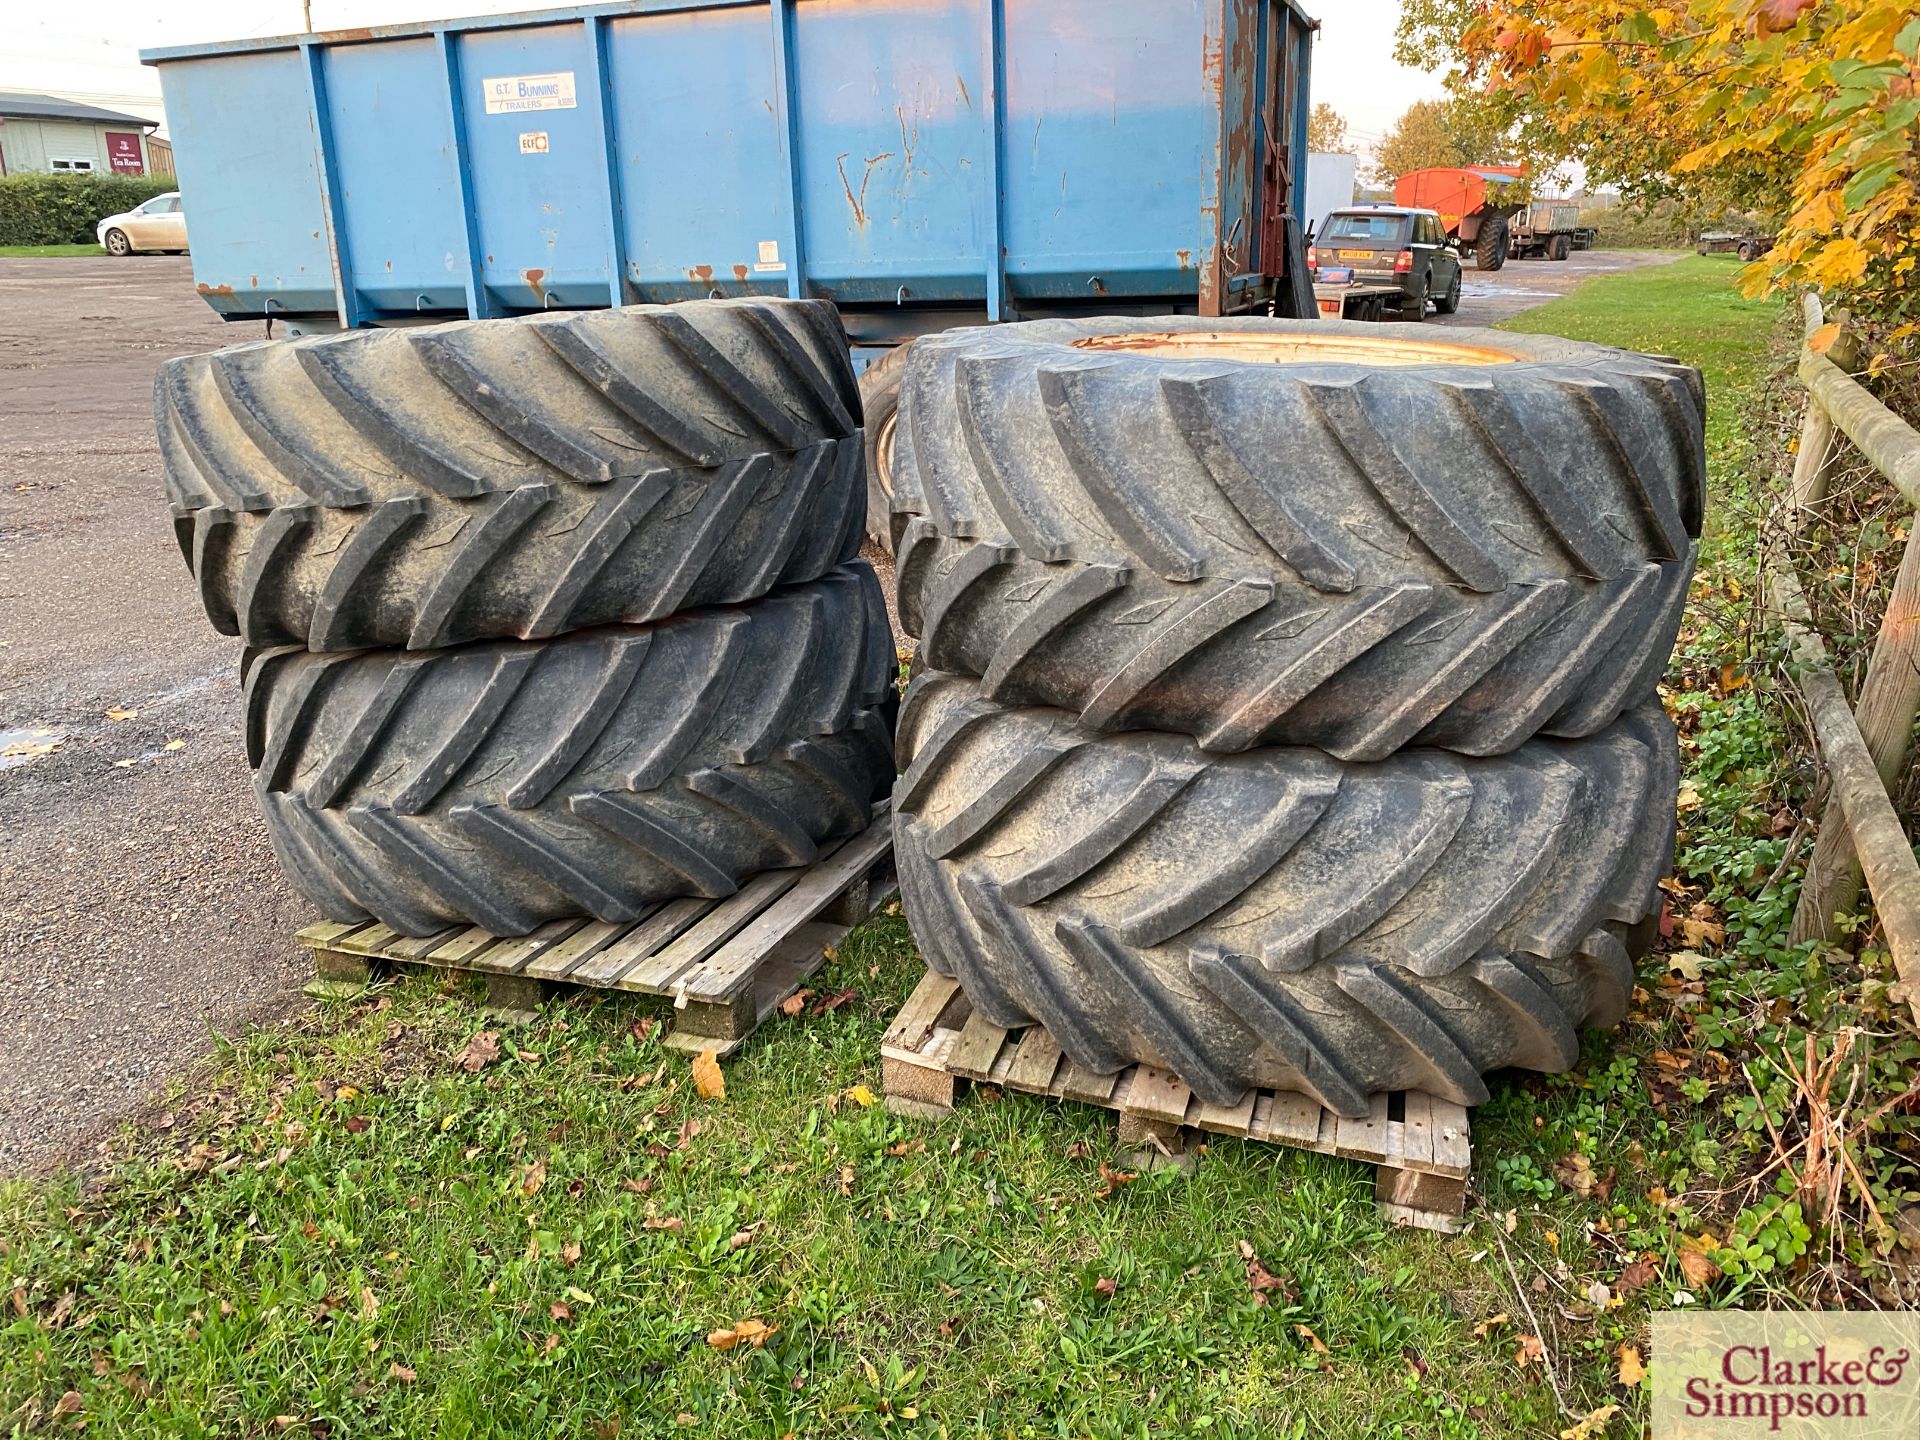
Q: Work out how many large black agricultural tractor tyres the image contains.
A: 4